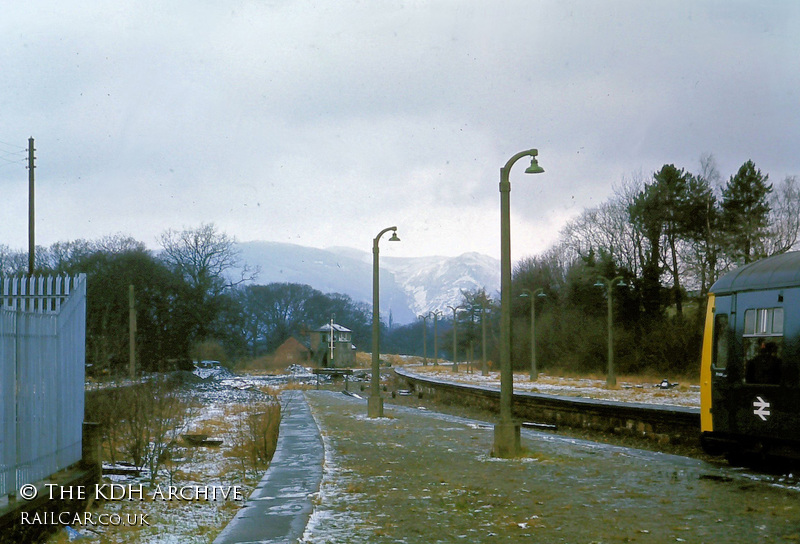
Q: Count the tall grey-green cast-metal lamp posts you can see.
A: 8